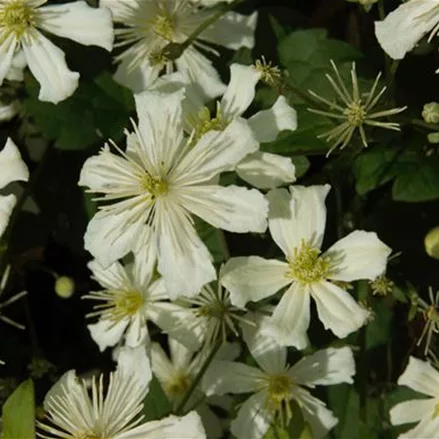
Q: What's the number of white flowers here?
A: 12